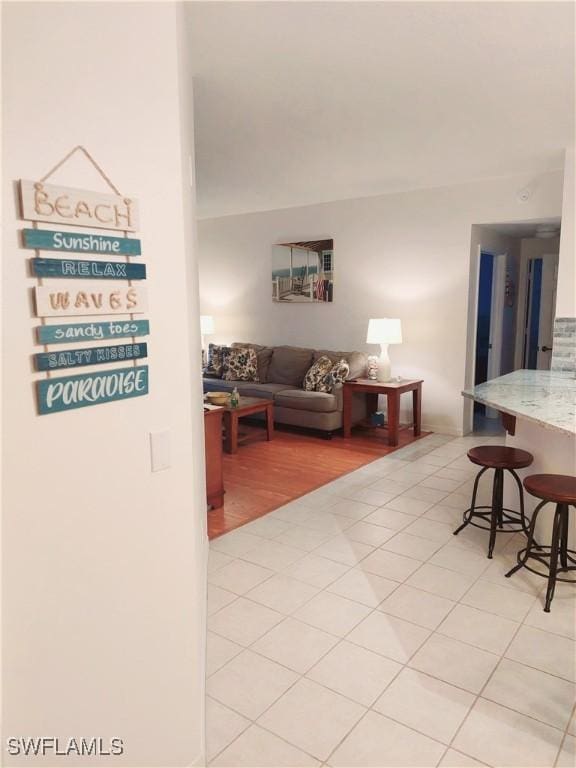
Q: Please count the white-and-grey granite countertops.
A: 1